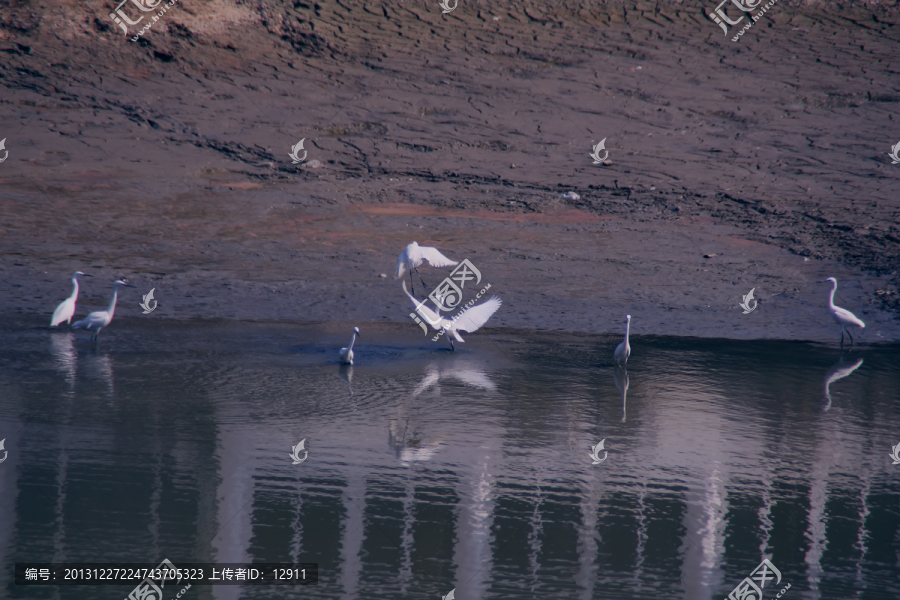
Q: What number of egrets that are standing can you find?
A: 5